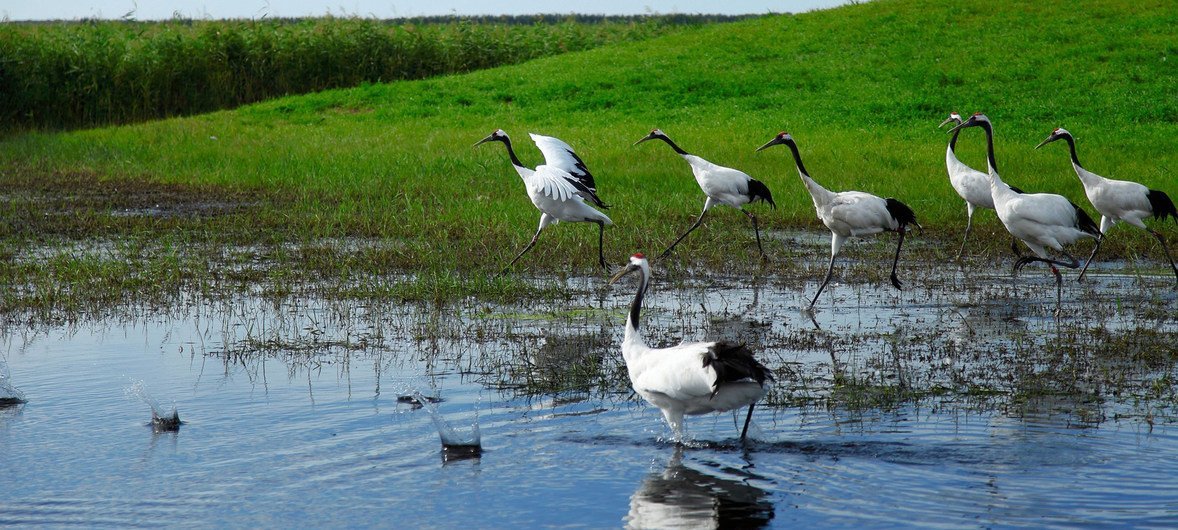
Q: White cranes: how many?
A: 7